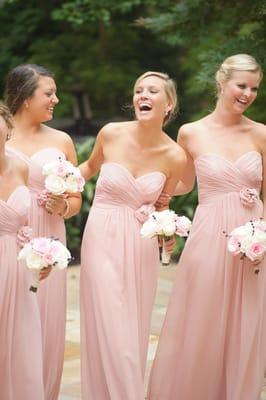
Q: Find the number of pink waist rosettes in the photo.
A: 4